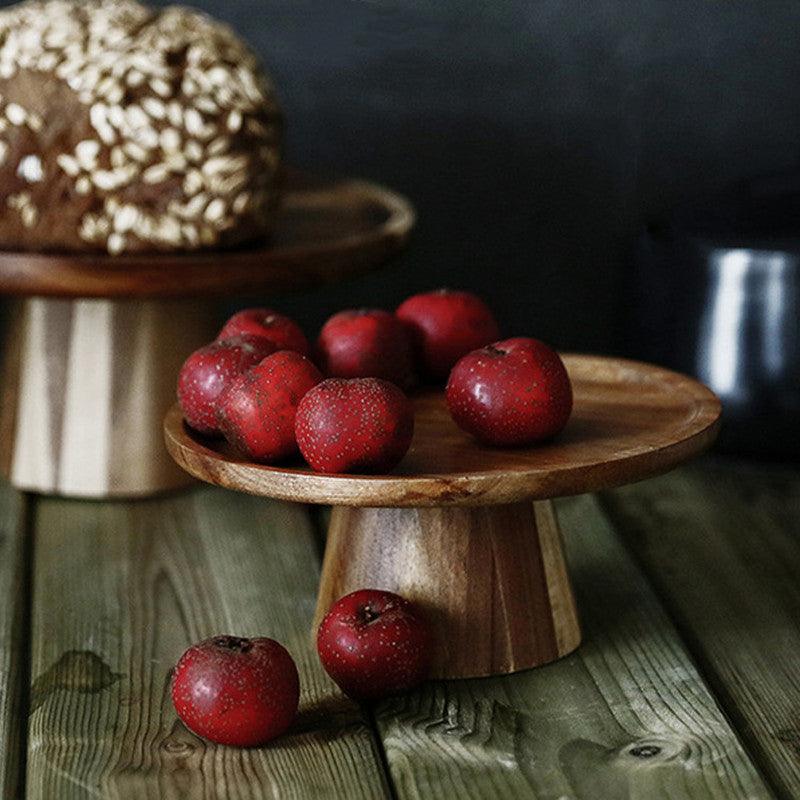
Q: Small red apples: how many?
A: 9